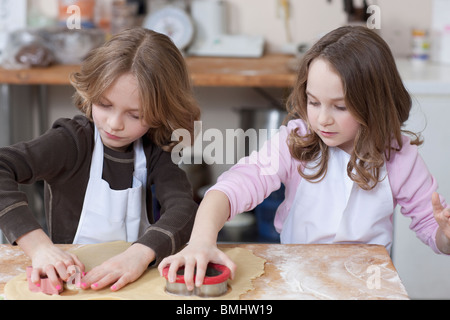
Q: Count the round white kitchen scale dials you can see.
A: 1